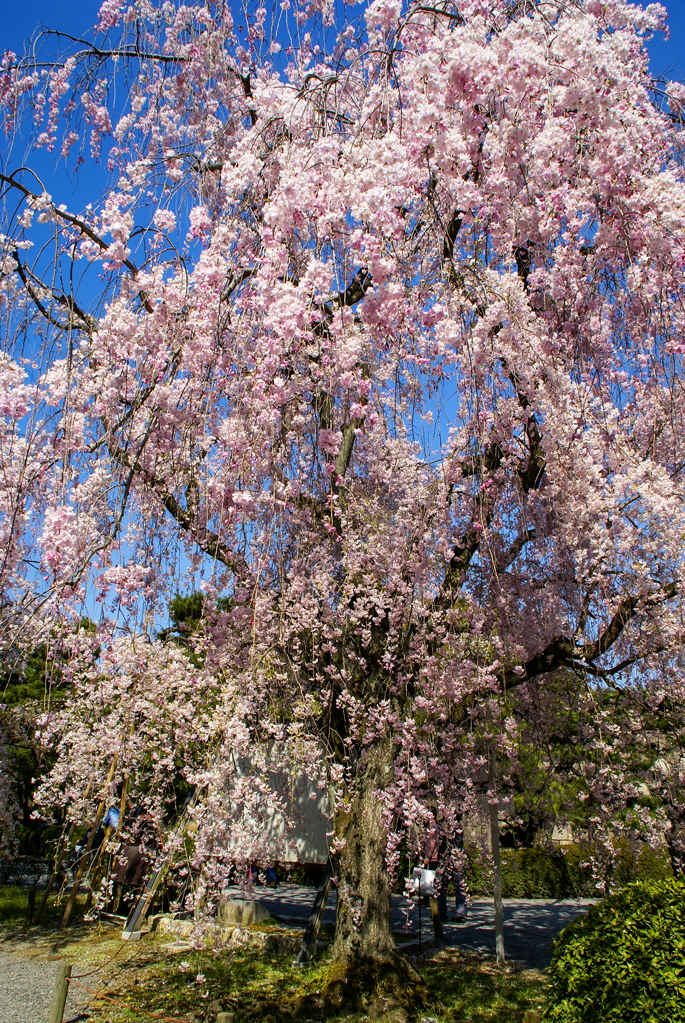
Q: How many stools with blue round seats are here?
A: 0